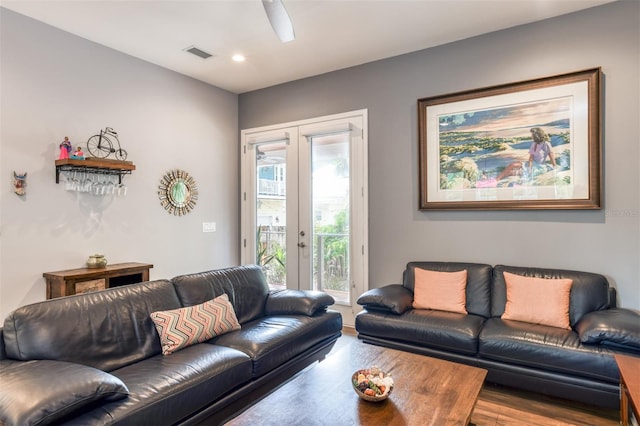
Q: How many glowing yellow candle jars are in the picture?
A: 0